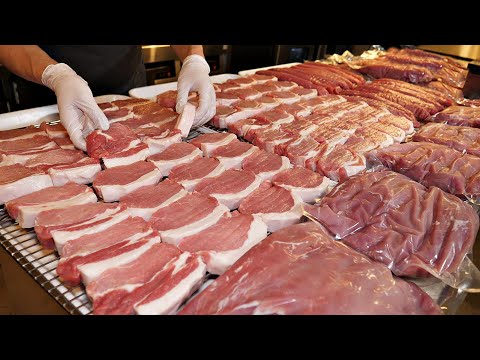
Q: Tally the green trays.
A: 0